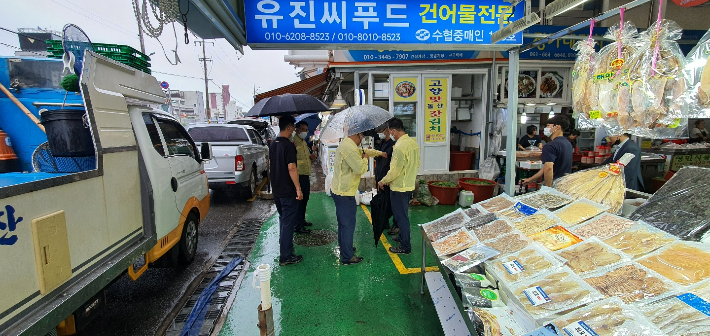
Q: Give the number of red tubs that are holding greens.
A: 2